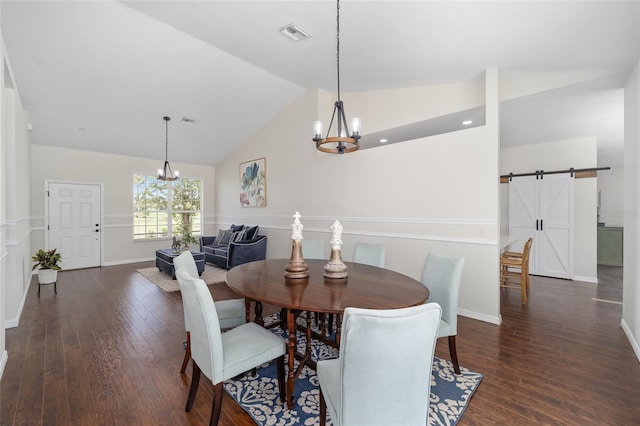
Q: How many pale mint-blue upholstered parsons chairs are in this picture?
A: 6